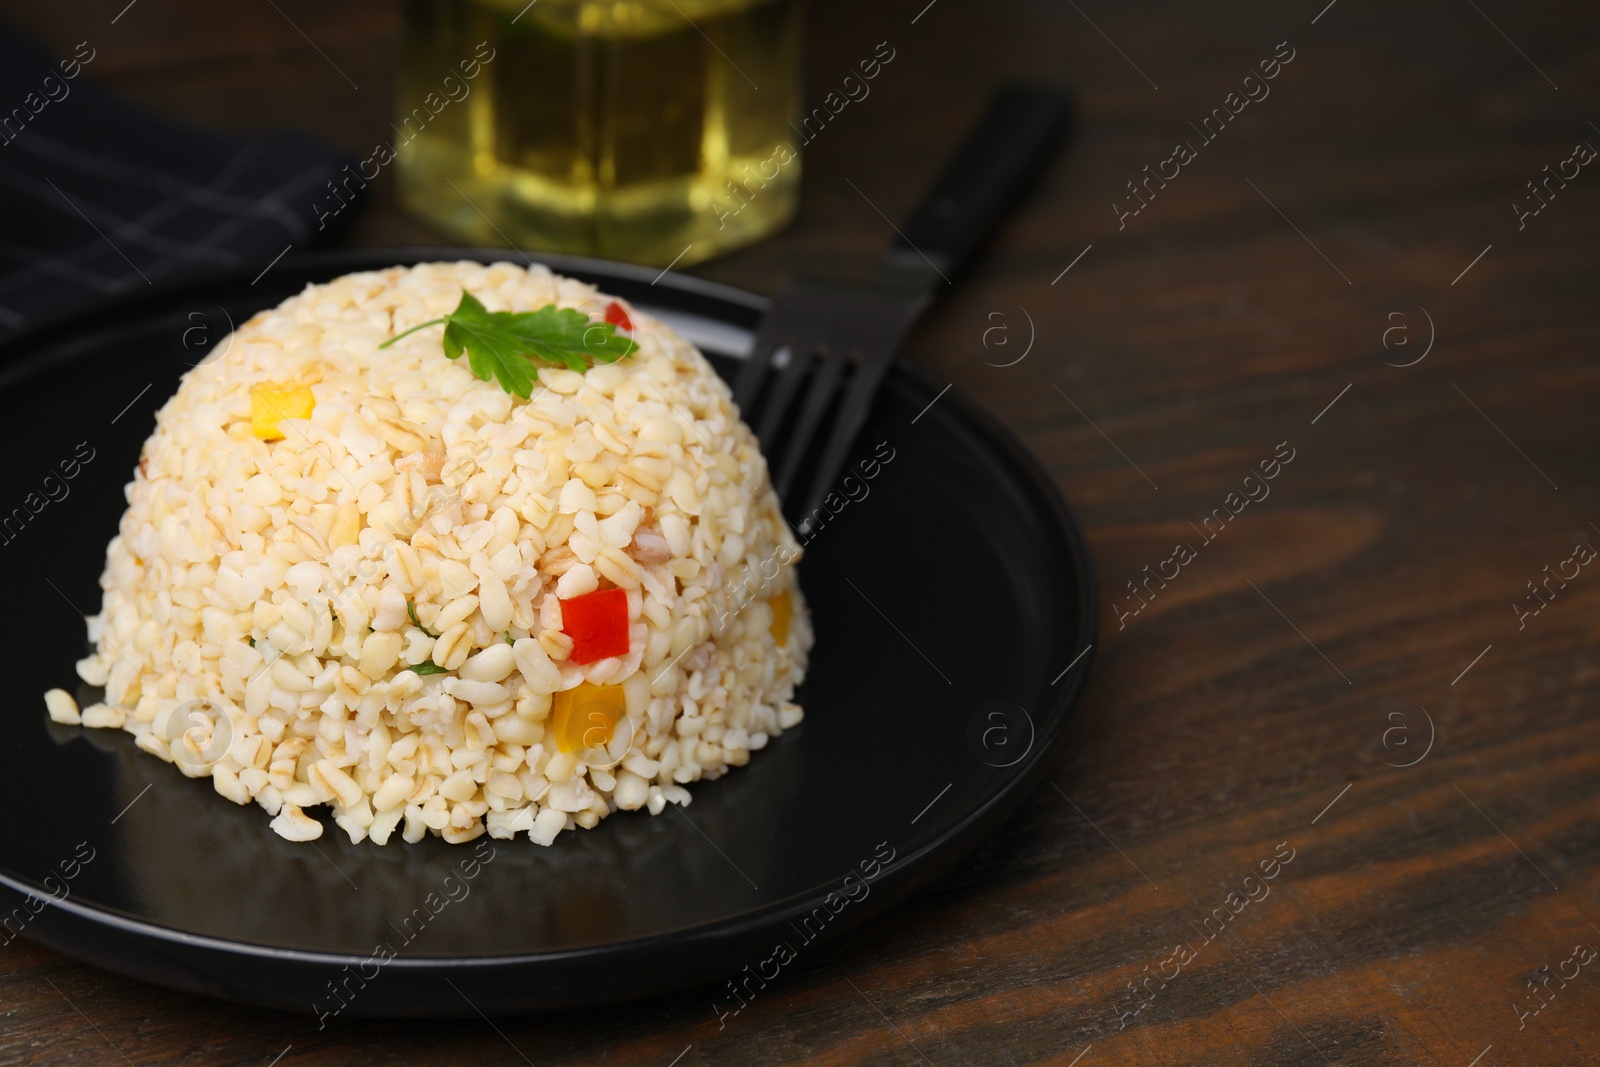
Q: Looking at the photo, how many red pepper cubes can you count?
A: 2